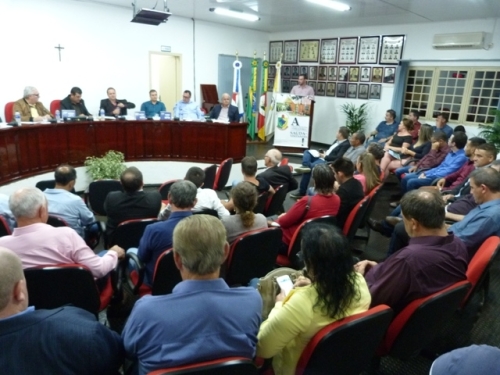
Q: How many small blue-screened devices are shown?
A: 3